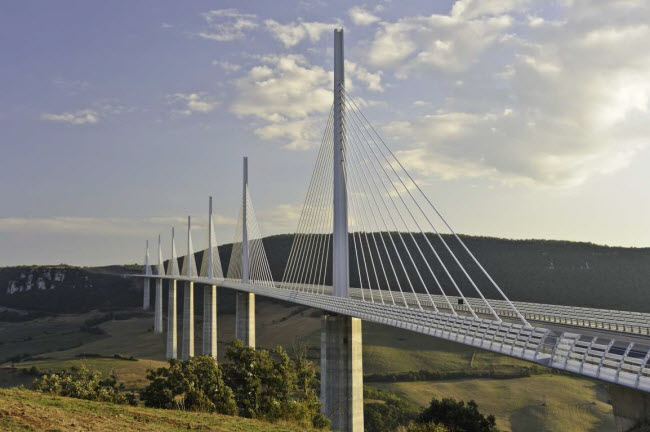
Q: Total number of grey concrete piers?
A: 7